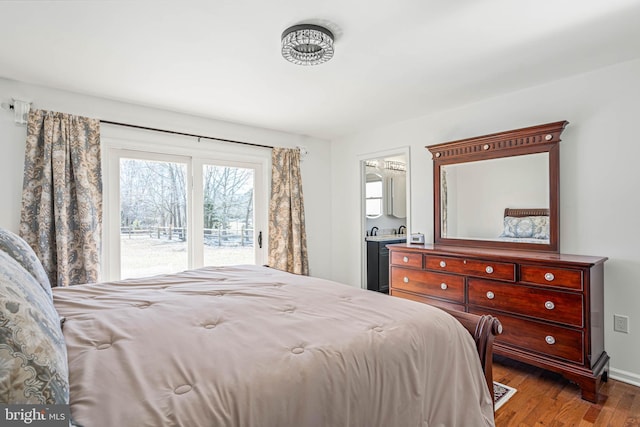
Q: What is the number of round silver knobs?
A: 9